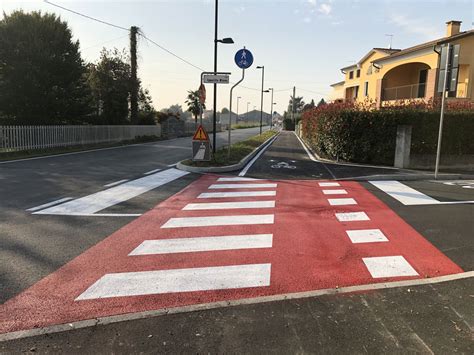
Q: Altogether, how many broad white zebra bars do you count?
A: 7